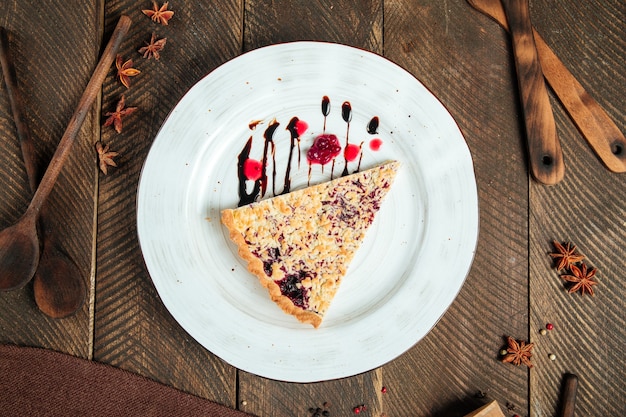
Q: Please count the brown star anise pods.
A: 8